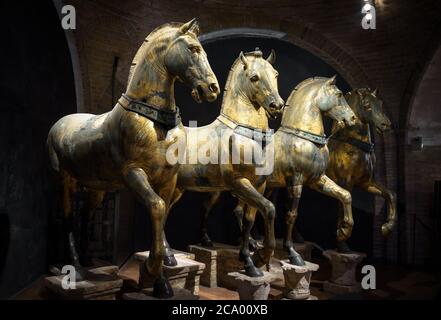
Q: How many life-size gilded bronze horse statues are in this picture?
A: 4